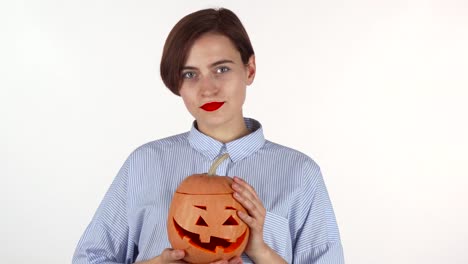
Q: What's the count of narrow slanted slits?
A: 2